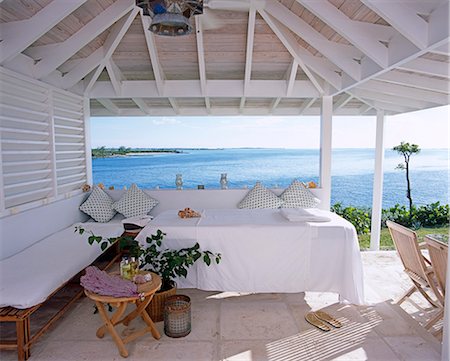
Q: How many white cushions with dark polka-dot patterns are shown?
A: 4